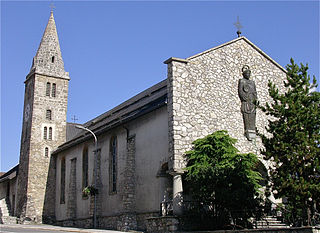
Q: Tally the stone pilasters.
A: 3